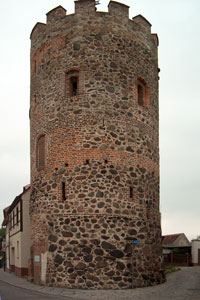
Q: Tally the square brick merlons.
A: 6